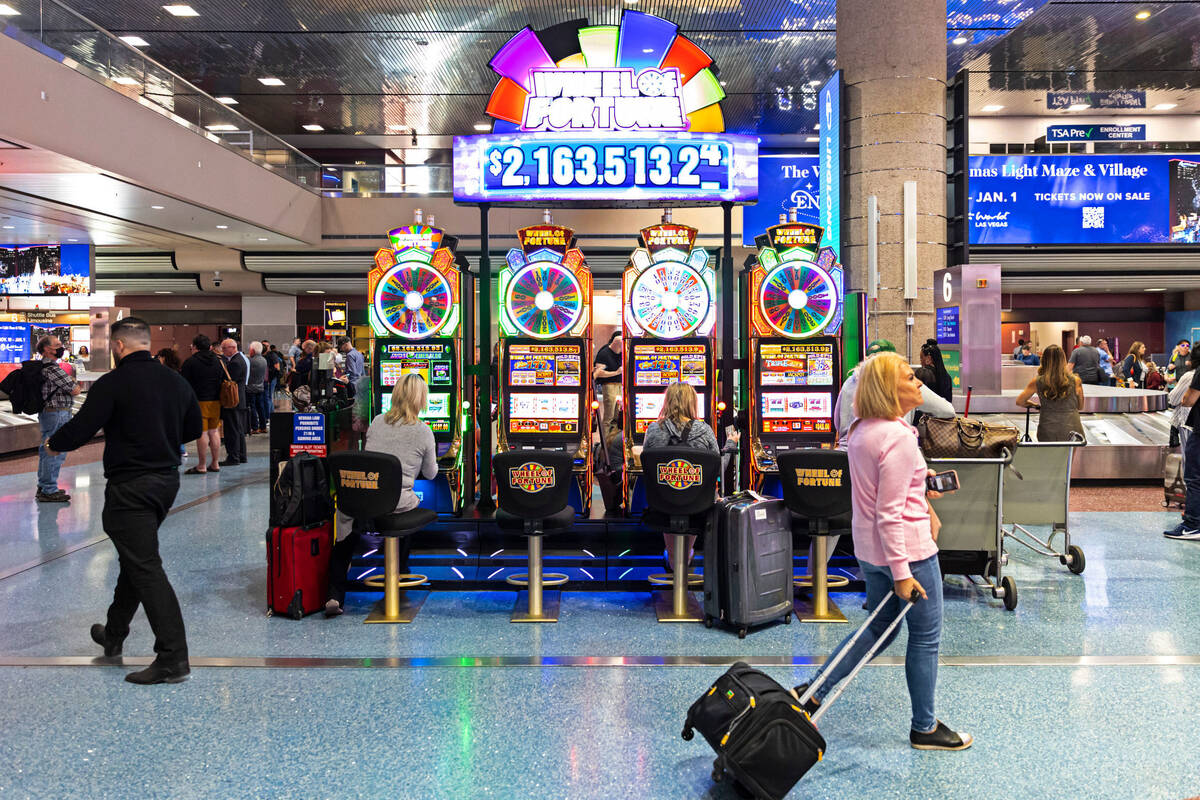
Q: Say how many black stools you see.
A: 4